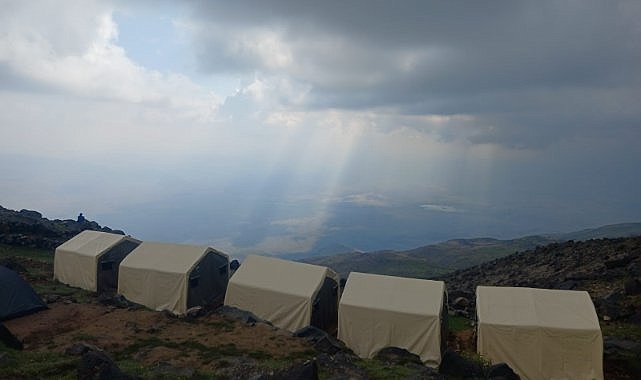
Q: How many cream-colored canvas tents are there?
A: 5